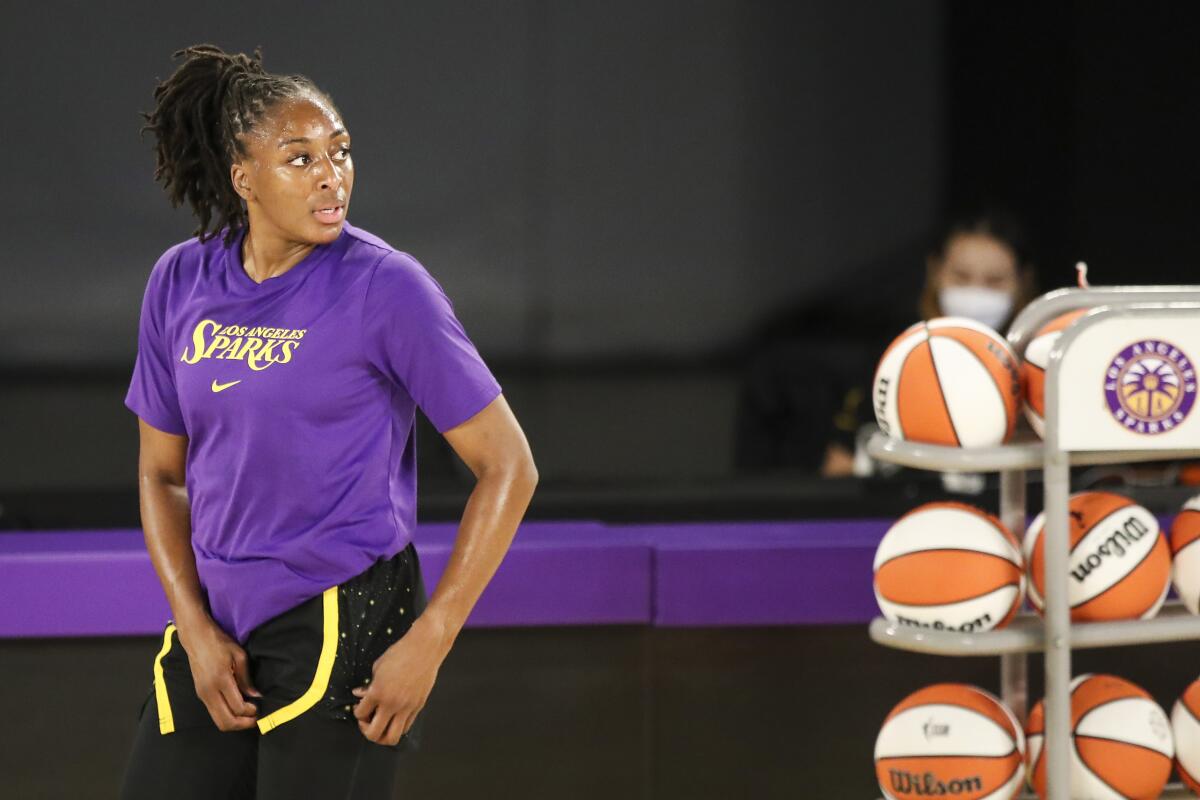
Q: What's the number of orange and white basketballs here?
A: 8